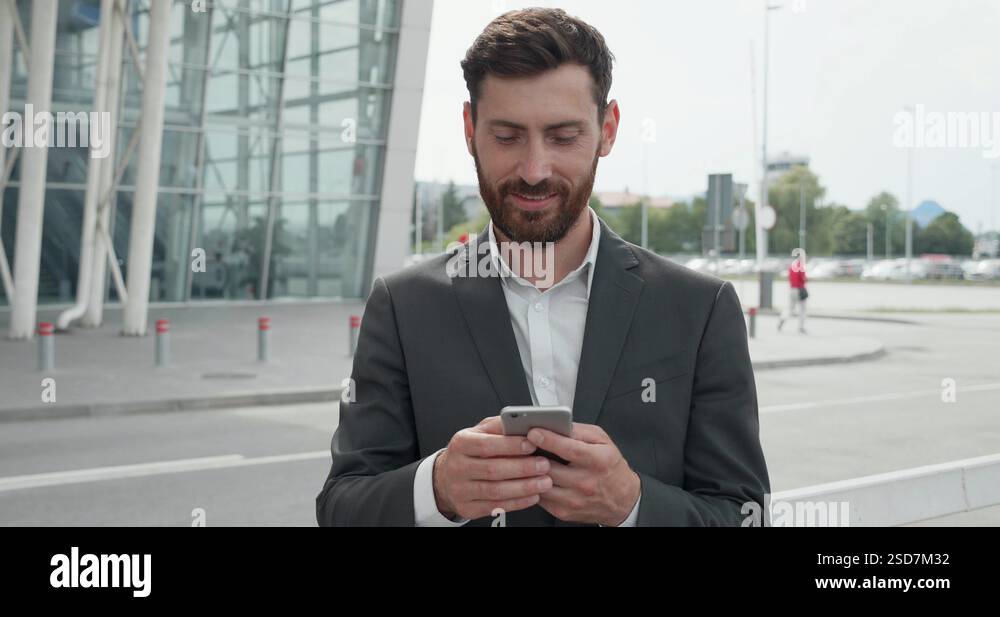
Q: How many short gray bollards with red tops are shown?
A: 5